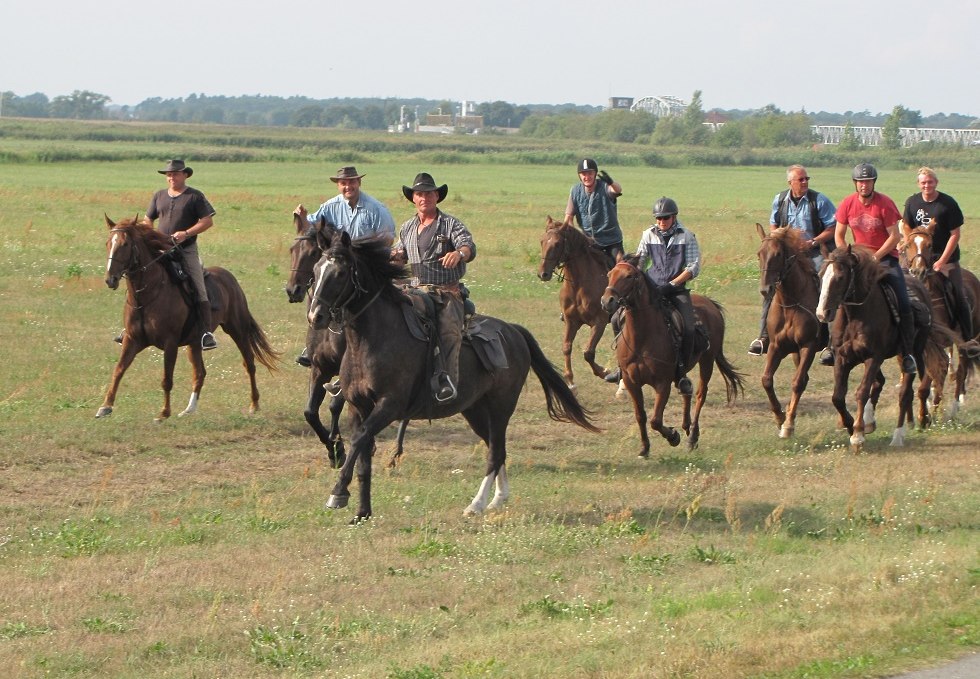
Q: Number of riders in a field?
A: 8